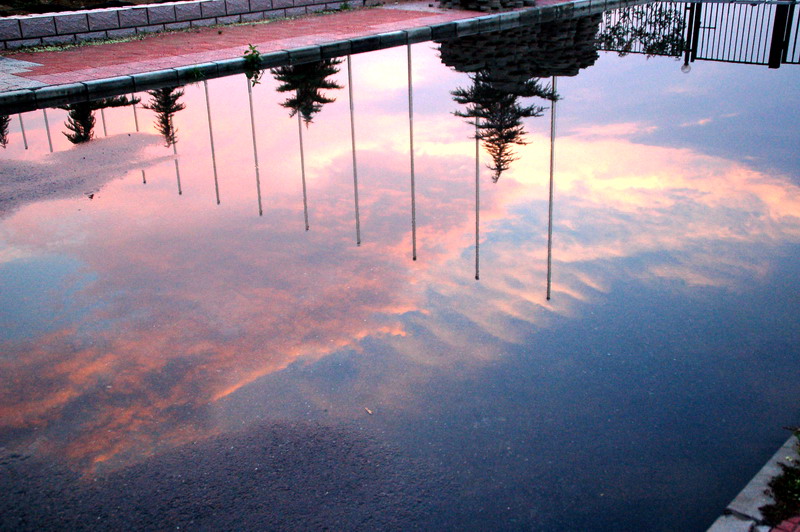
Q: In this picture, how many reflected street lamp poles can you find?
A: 12